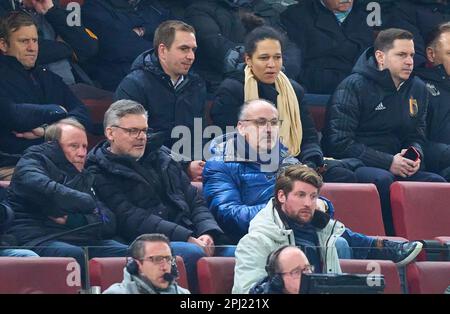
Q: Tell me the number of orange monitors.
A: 0